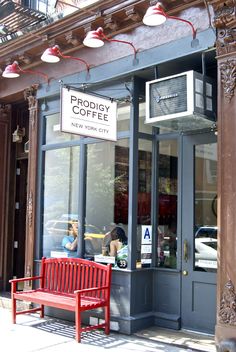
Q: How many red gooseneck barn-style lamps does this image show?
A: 4